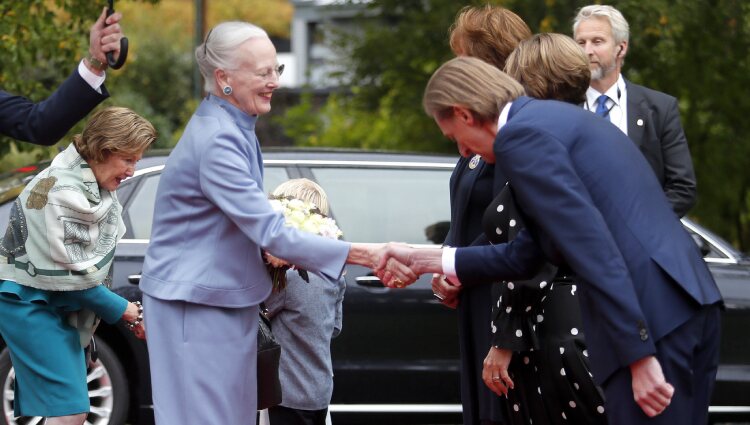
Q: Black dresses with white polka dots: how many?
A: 1